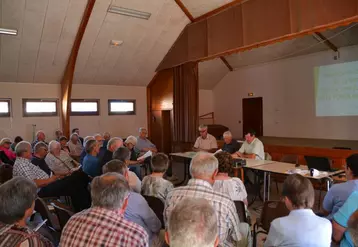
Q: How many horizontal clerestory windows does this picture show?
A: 4